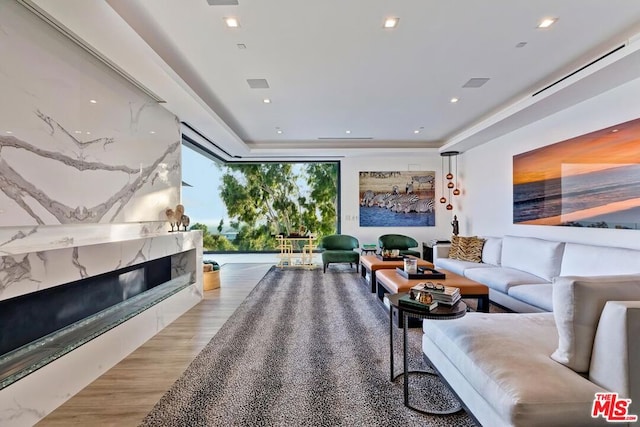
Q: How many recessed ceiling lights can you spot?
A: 8